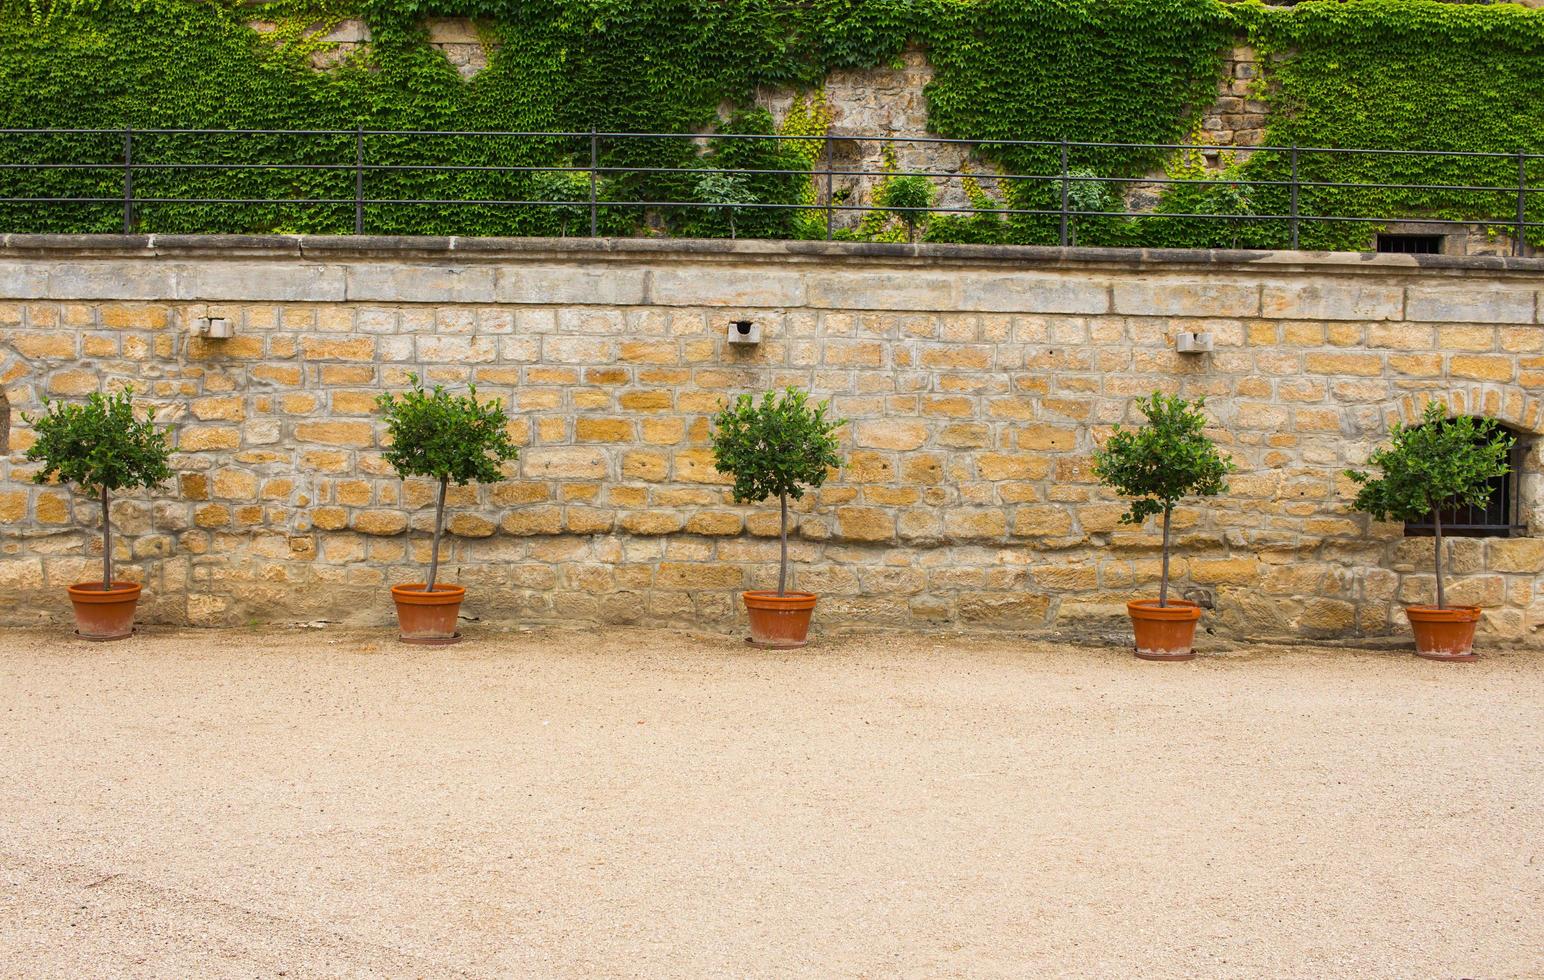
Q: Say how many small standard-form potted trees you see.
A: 5